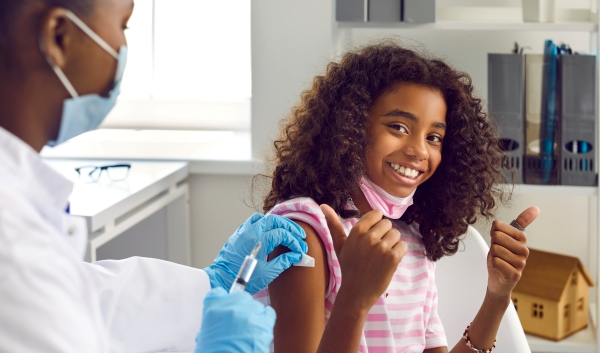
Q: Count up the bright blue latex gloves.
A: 2